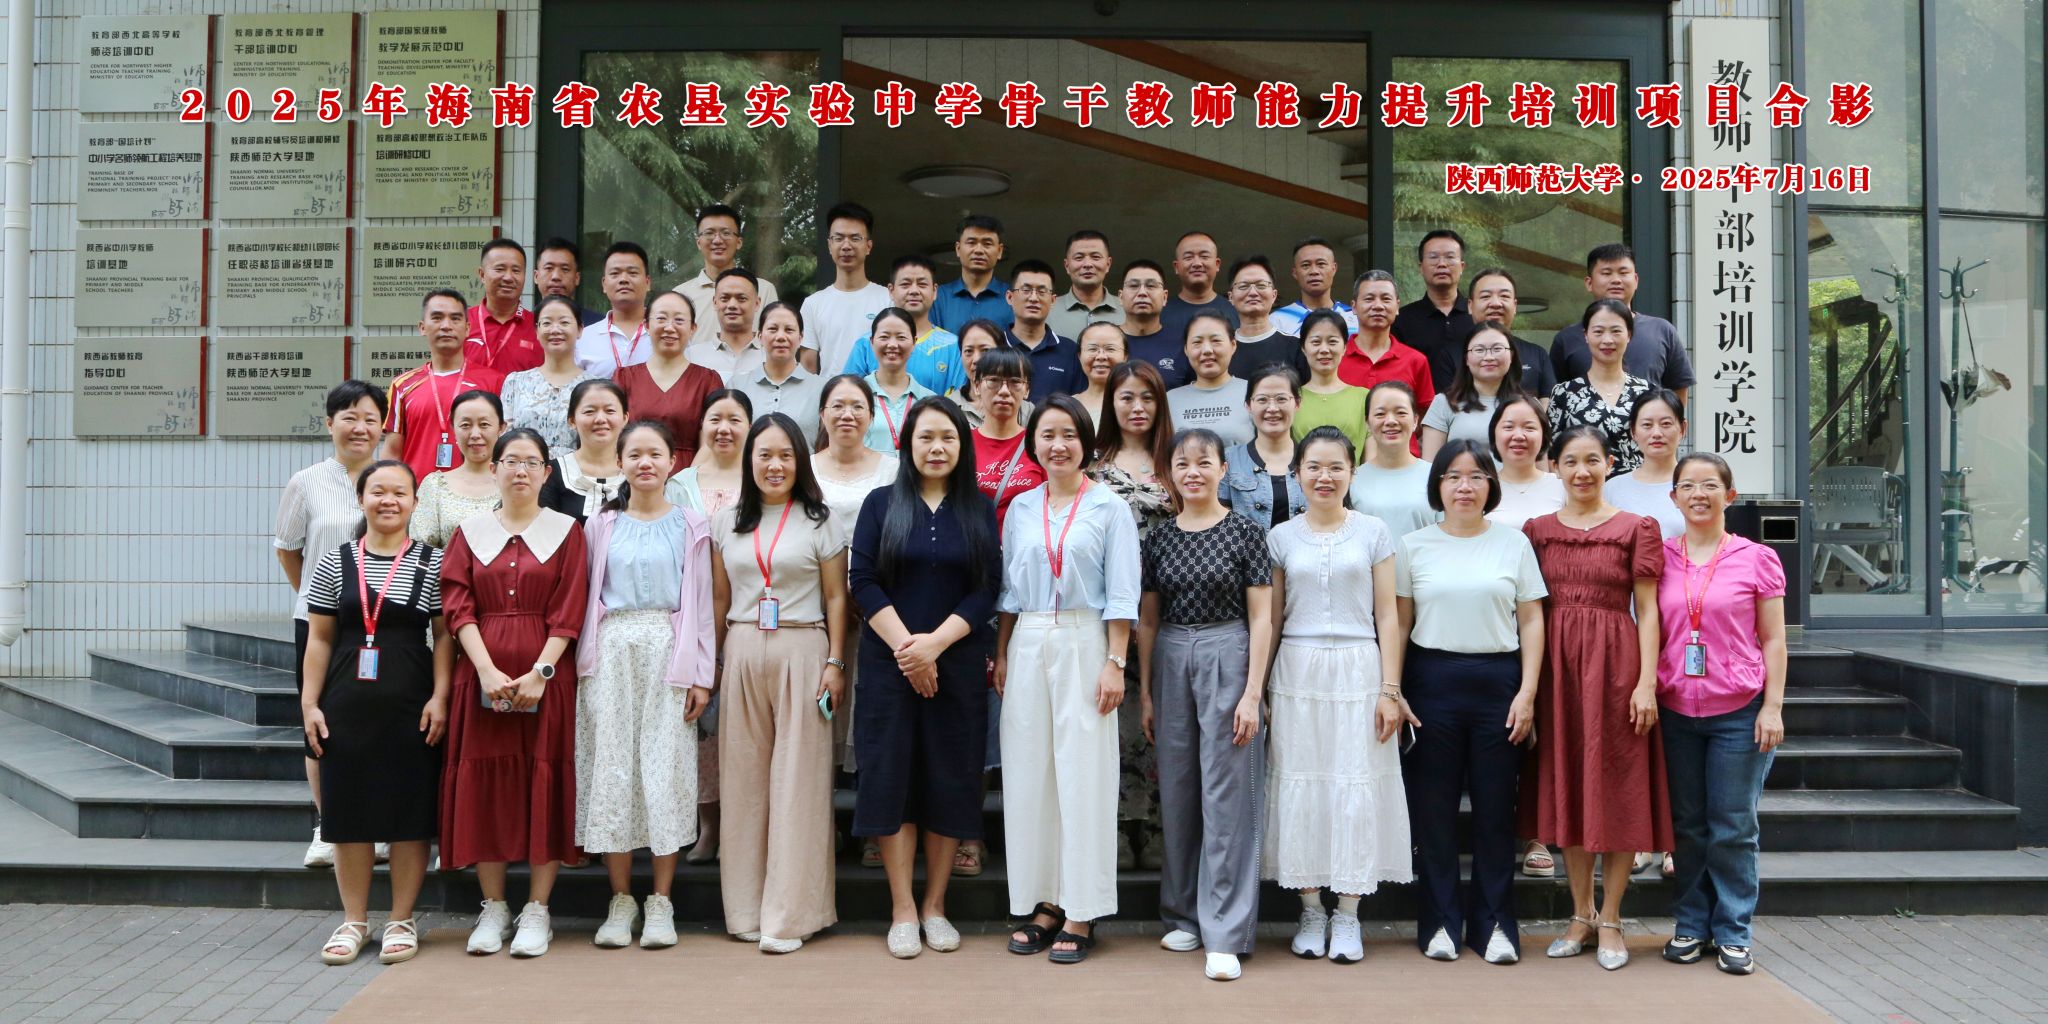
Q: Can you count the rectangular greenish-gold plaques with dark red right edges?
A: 12